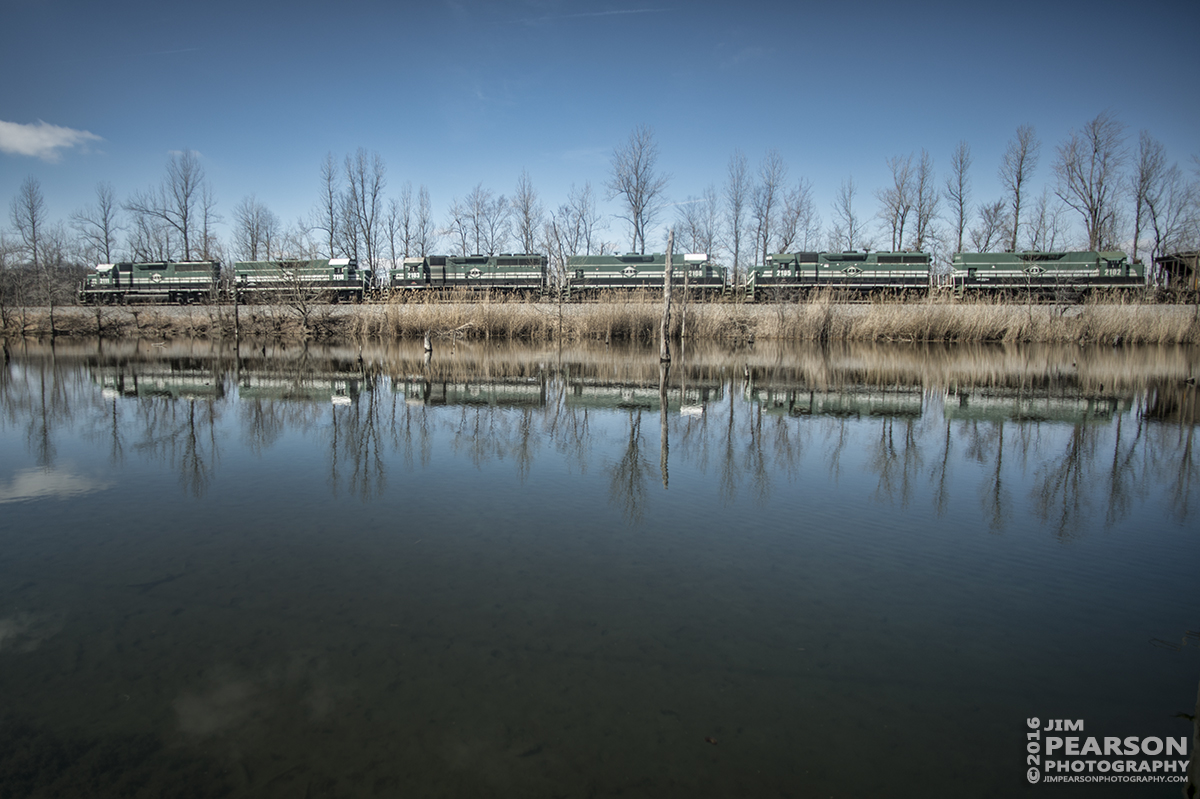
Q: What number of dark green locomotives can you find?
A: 6